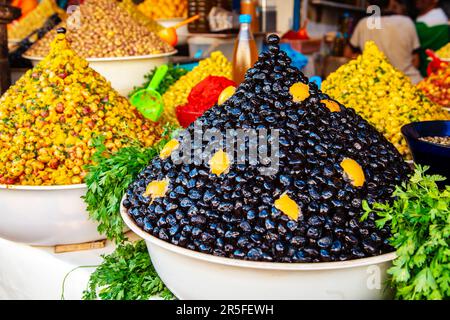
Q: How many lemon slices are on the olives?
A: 8